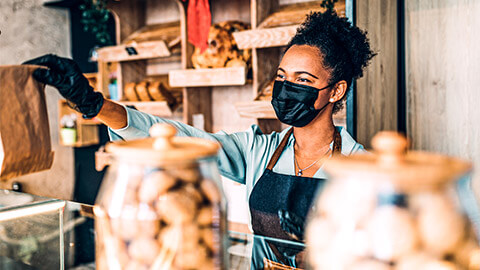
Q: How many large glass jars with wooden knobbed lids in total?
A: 2